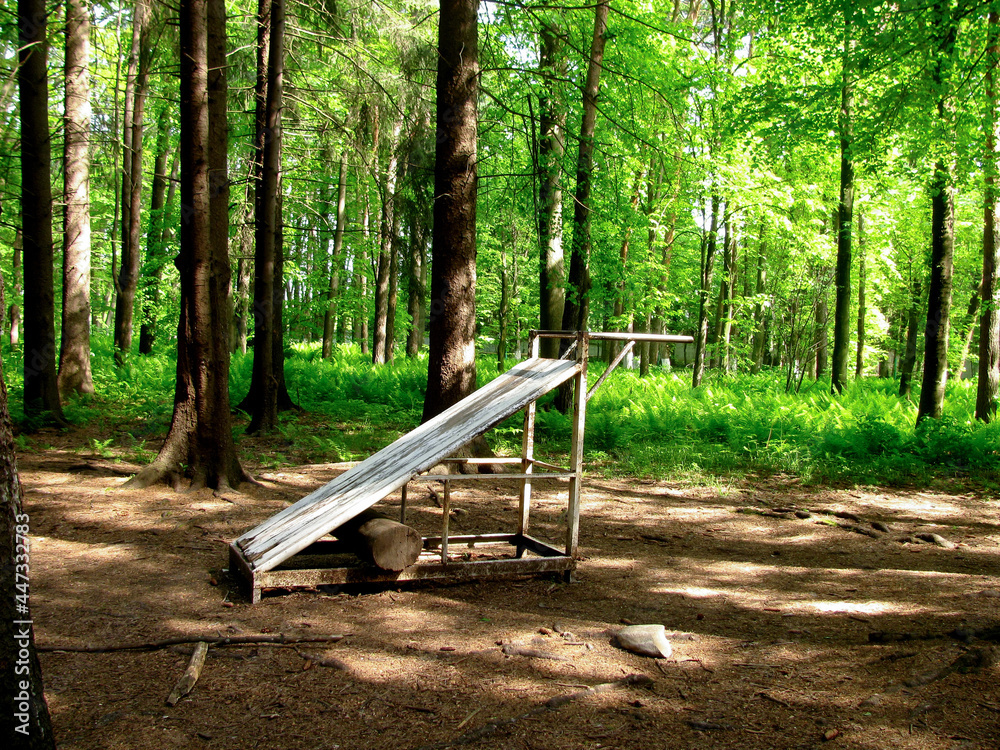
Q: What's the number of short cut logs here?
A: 1